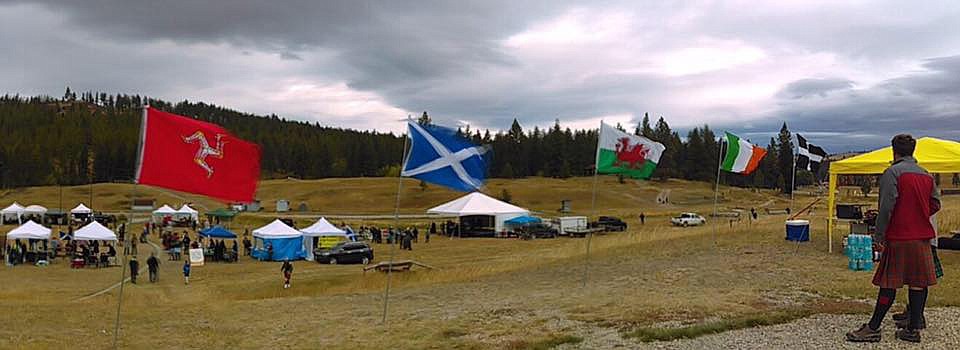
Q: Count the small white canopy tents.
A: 9